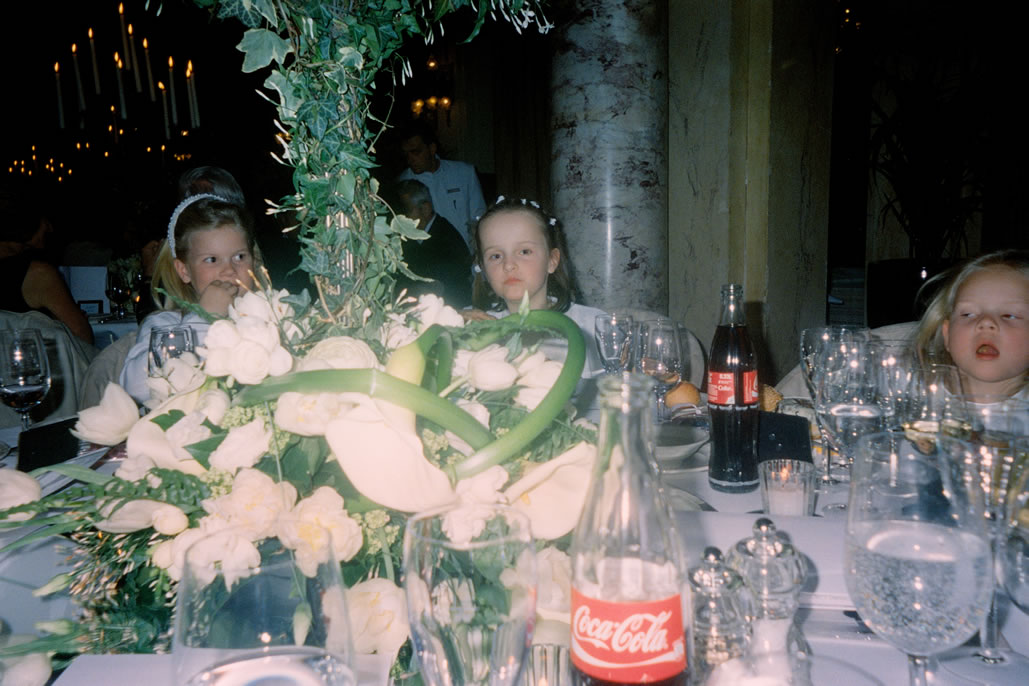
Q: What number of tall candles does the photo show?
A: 12